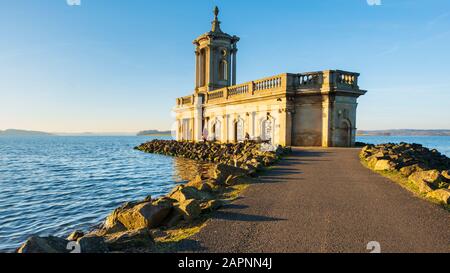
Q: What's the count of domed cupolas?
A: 1